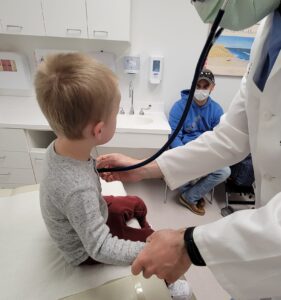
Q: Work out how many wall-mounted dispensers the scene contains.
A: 2